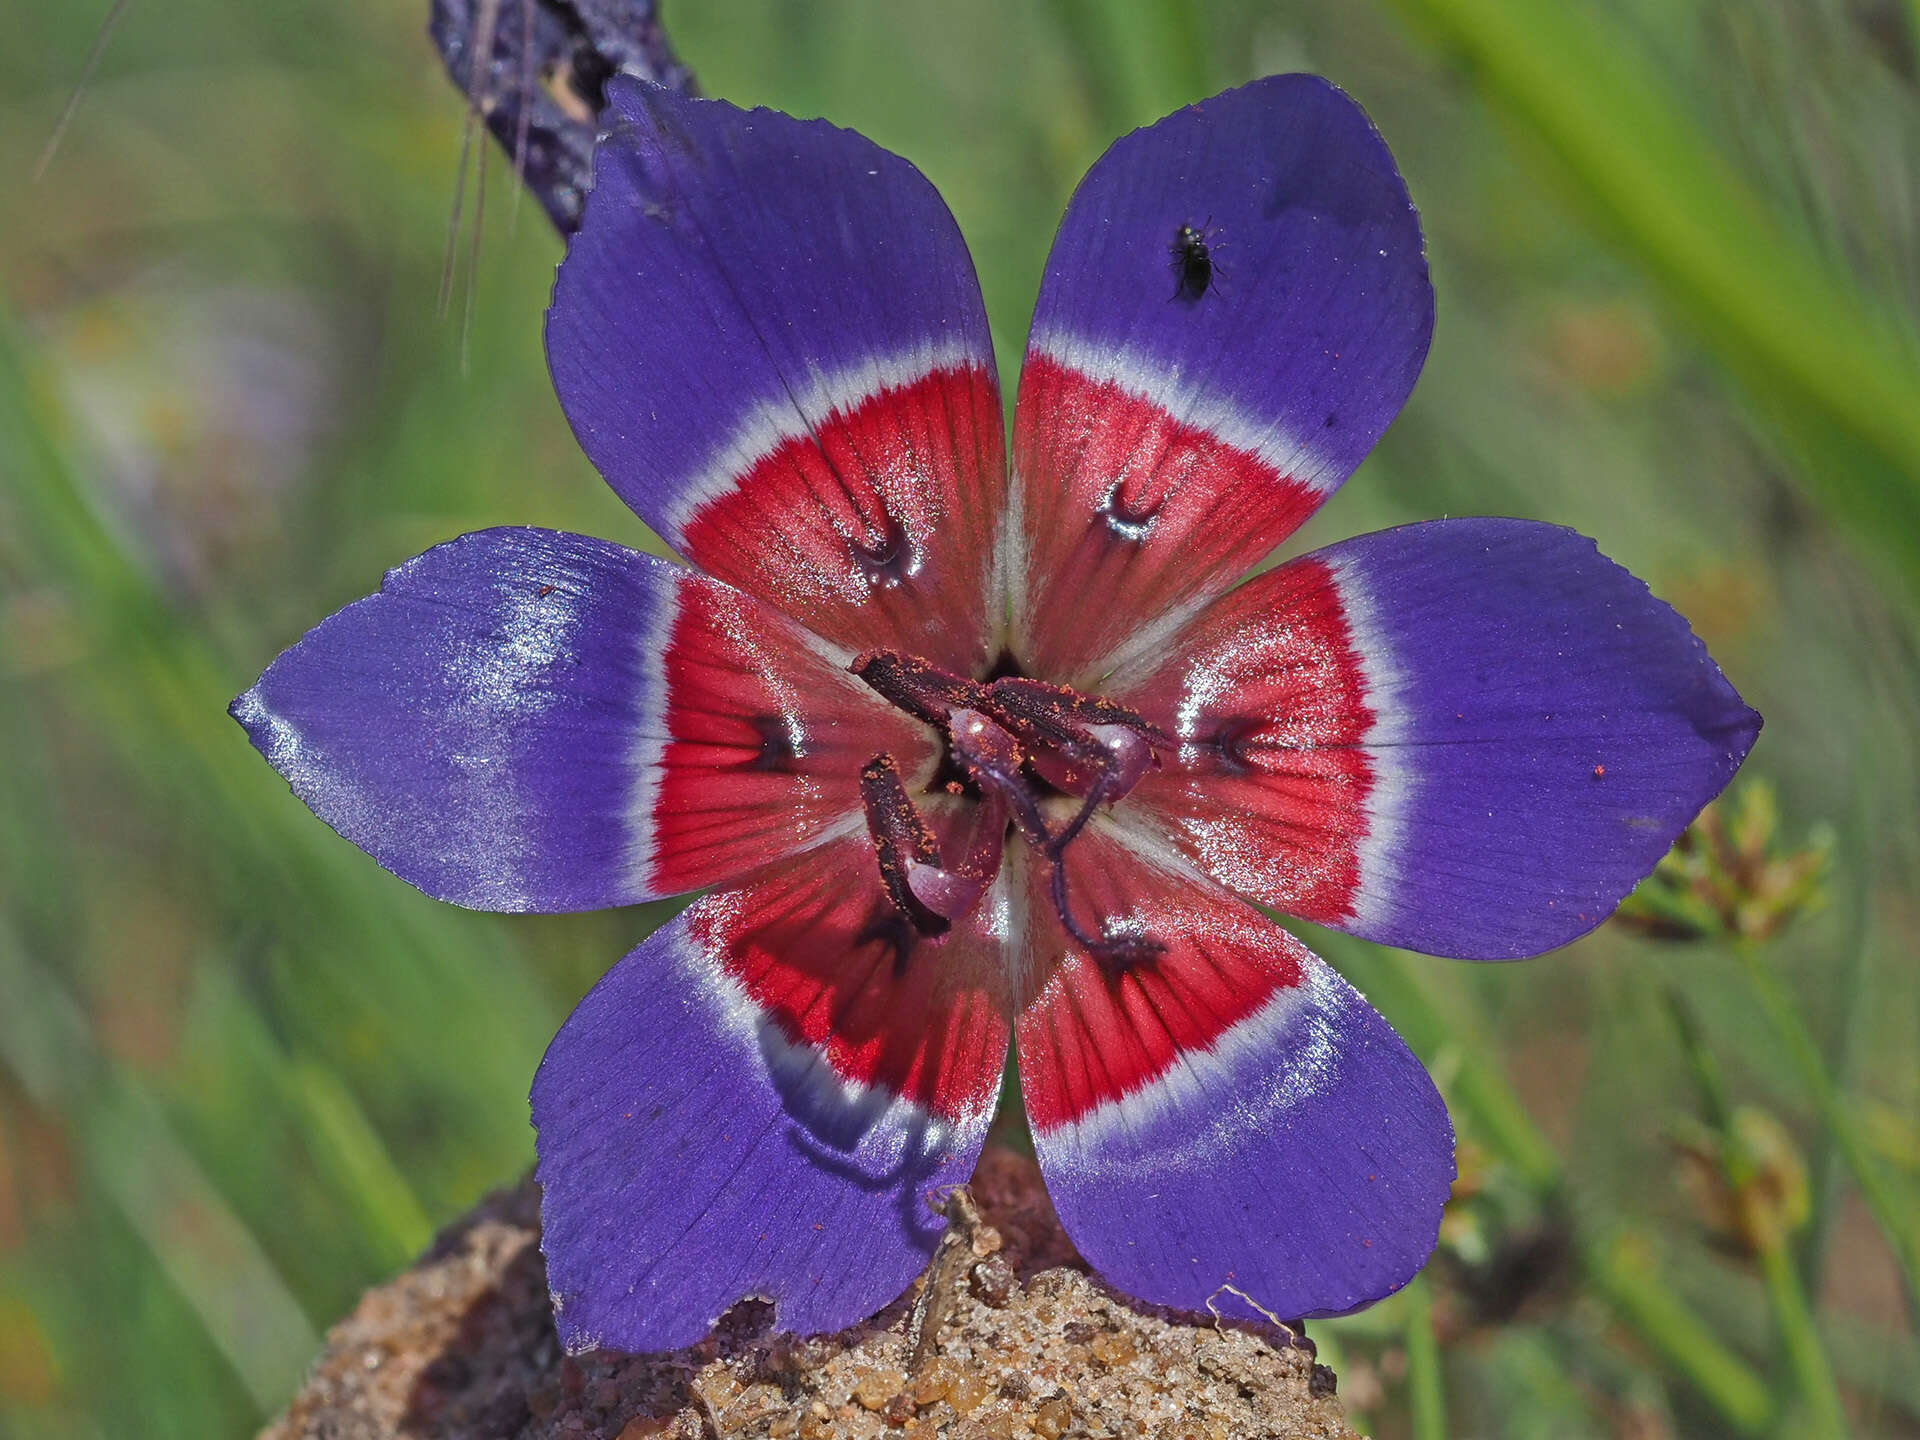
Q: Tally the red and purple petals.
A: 6